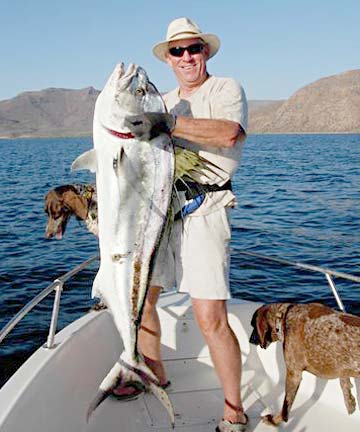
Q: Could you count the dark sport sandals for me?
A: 2